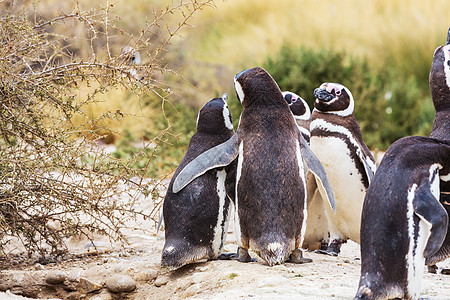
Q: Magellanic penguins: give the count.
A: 6